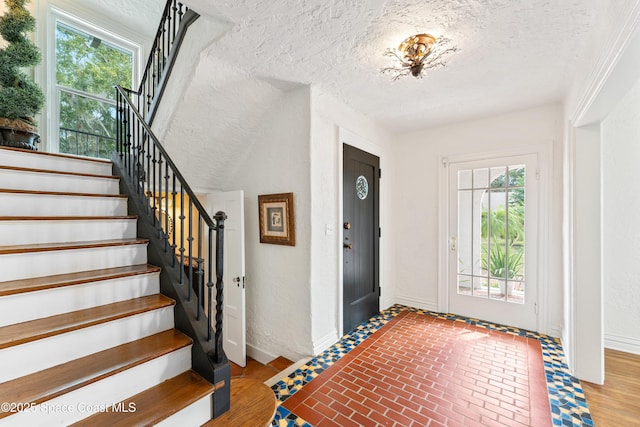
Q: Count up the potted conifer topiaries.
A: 1